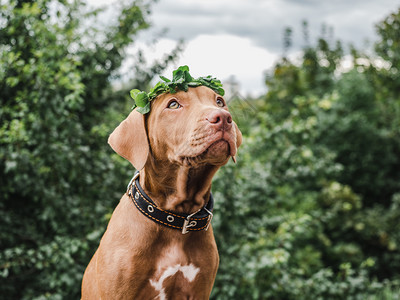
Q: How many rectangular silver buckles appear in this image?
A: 1